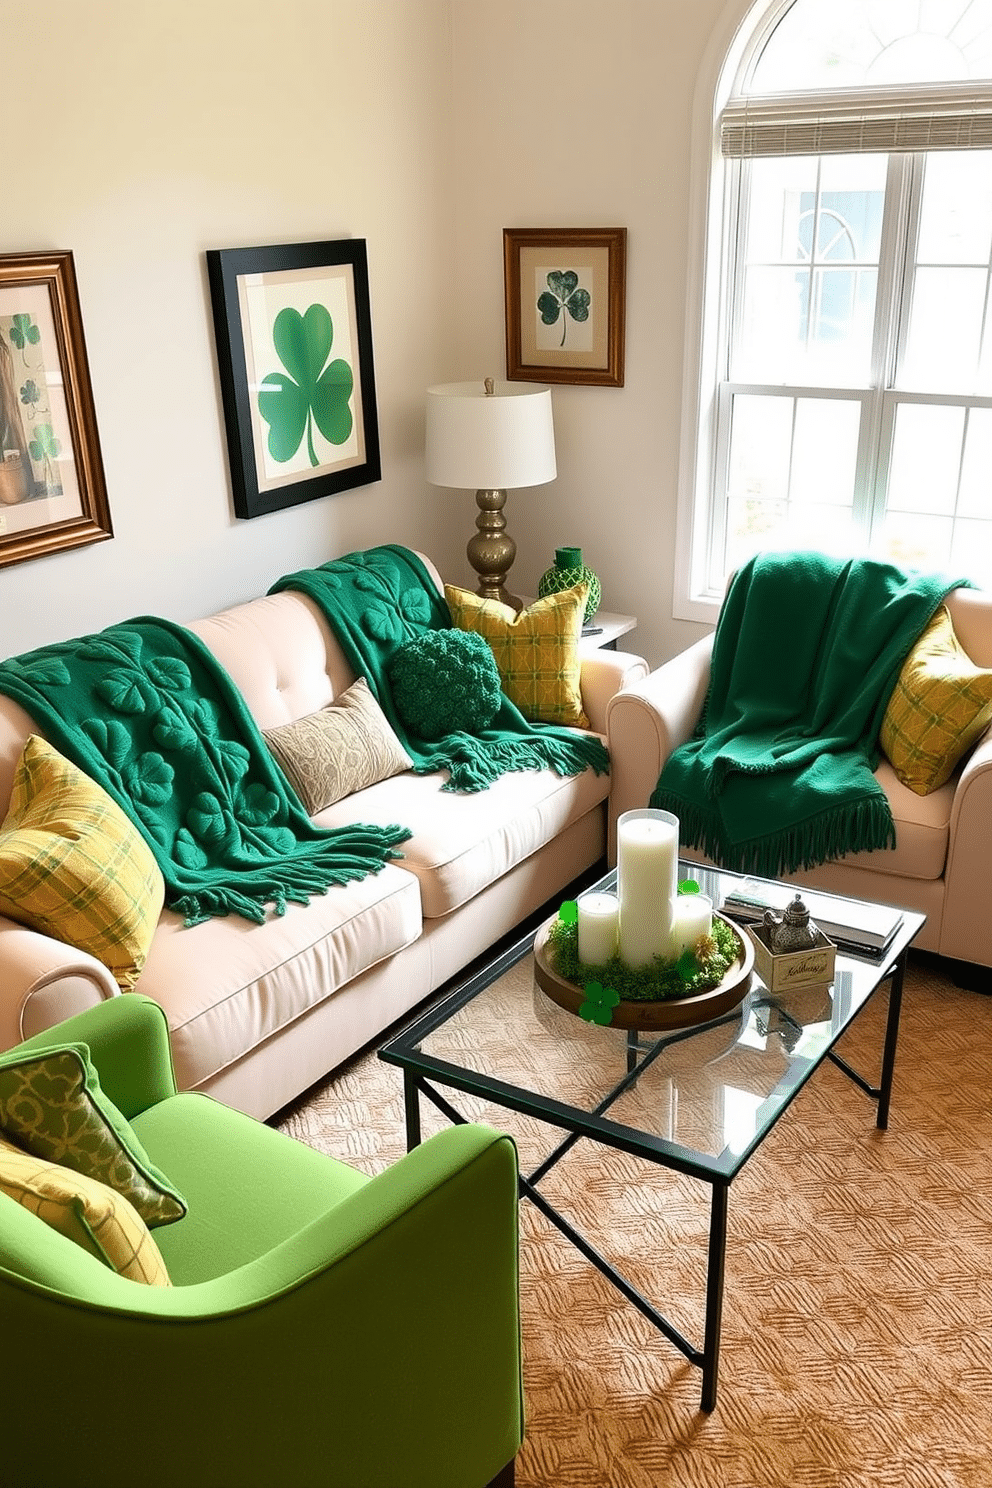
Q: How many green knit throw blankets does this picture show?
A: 3